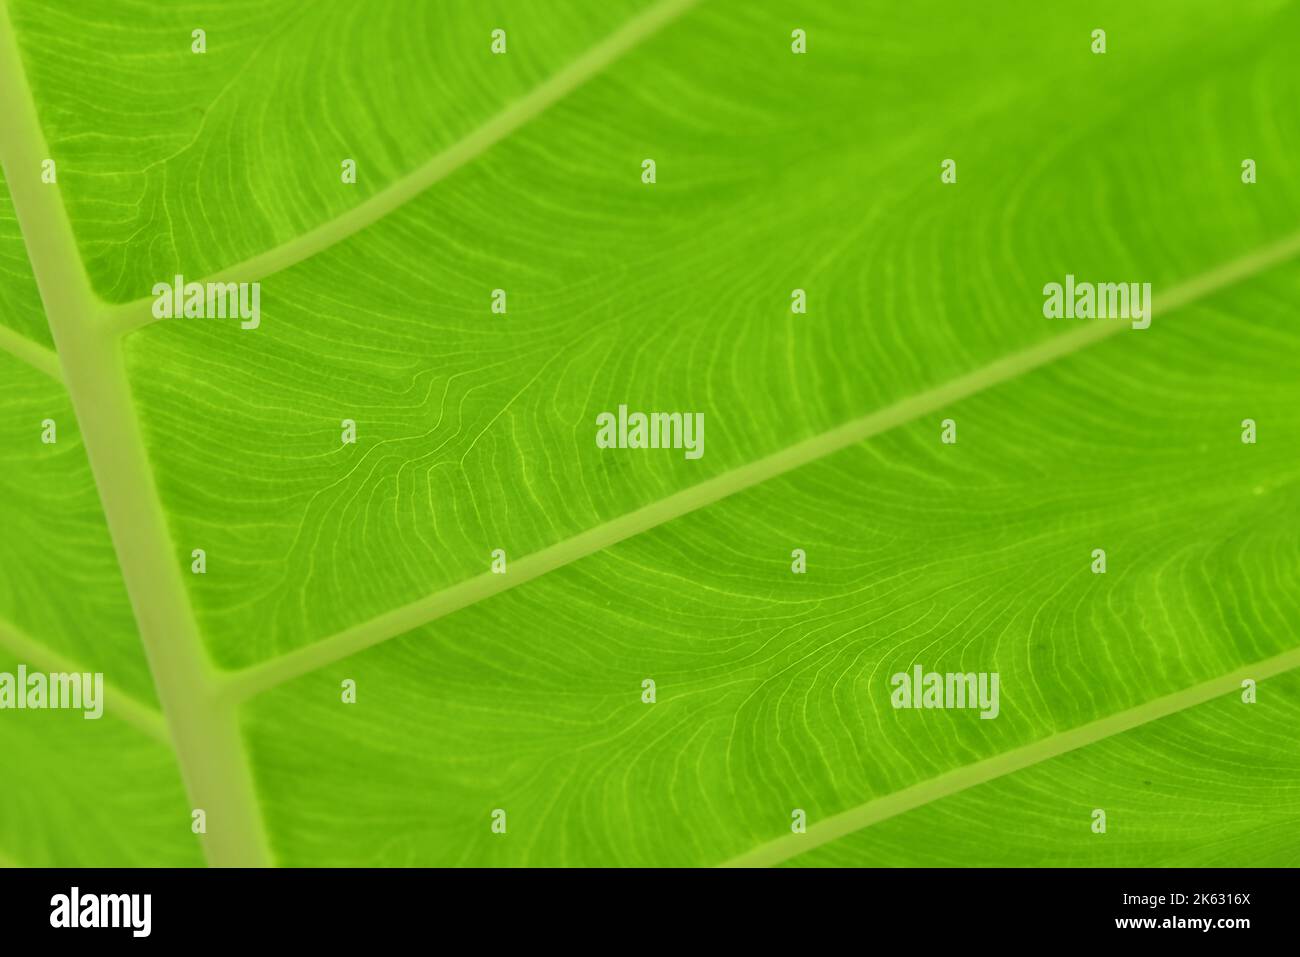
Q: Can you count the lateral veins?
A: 5